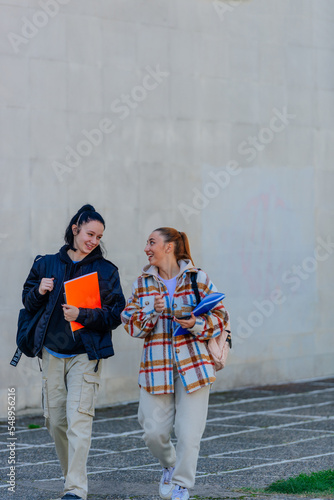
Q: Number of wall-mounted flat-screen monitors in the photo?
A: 0